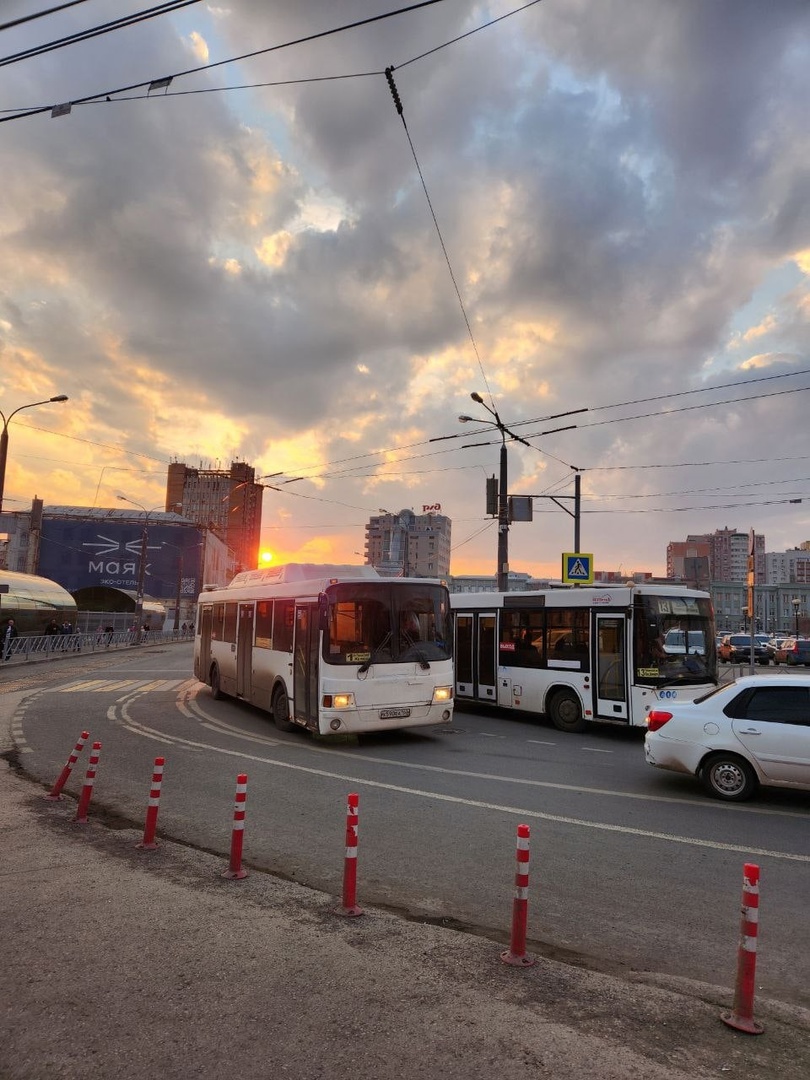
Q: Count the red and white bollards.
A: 7